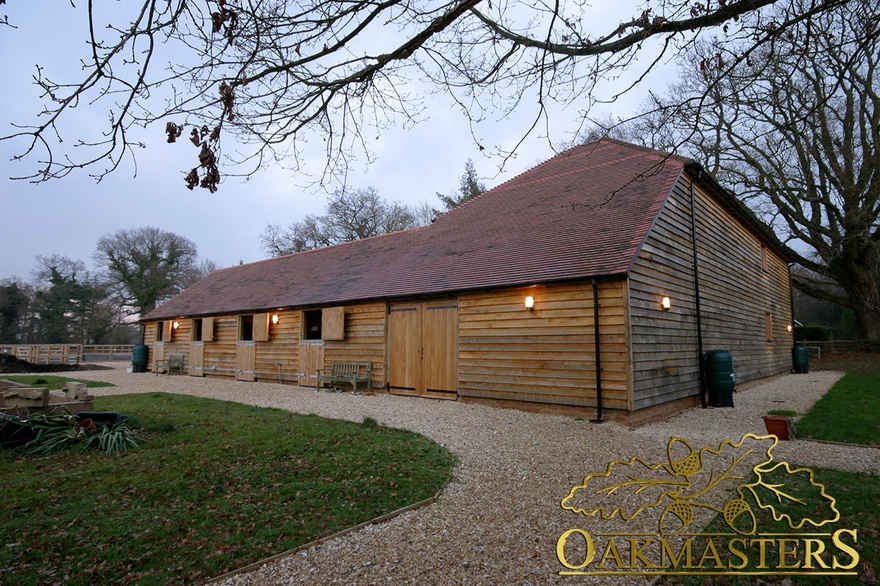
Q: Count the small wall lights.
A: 5